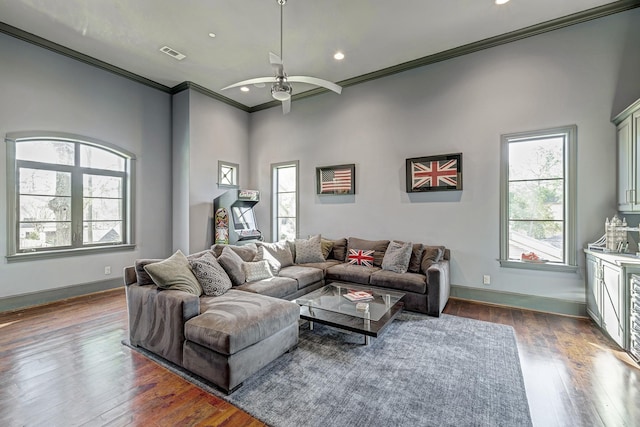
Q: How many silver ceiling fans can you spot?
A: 1